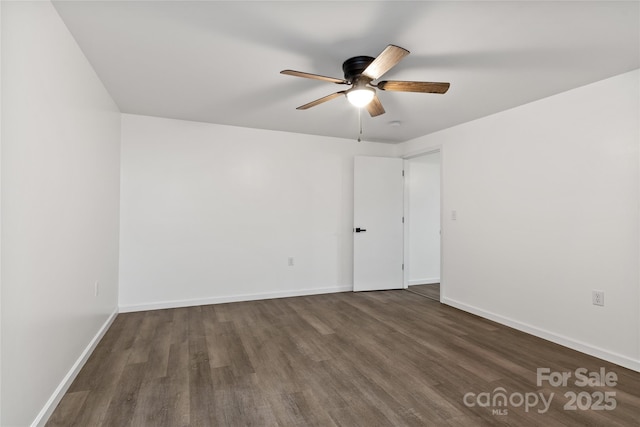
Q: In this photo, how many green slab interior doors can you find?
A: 0